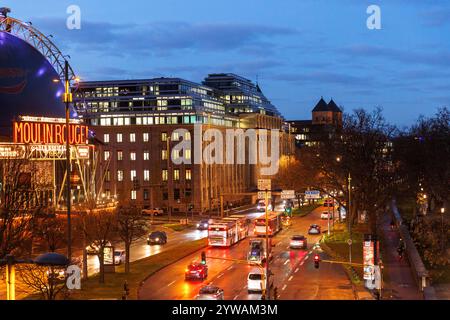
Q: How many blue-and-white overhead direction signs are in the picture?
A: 1